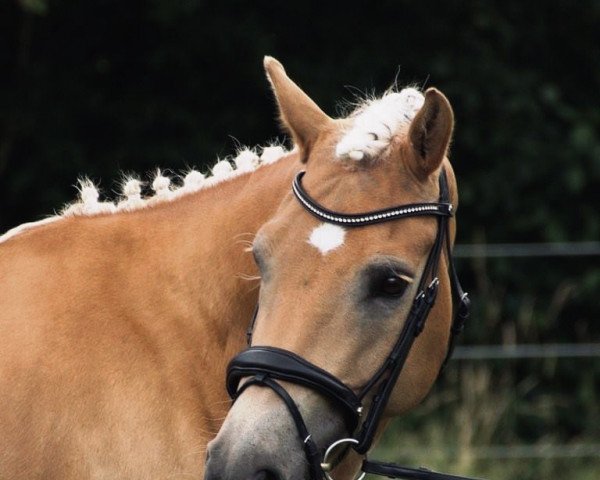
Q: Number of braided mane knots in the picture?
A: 7